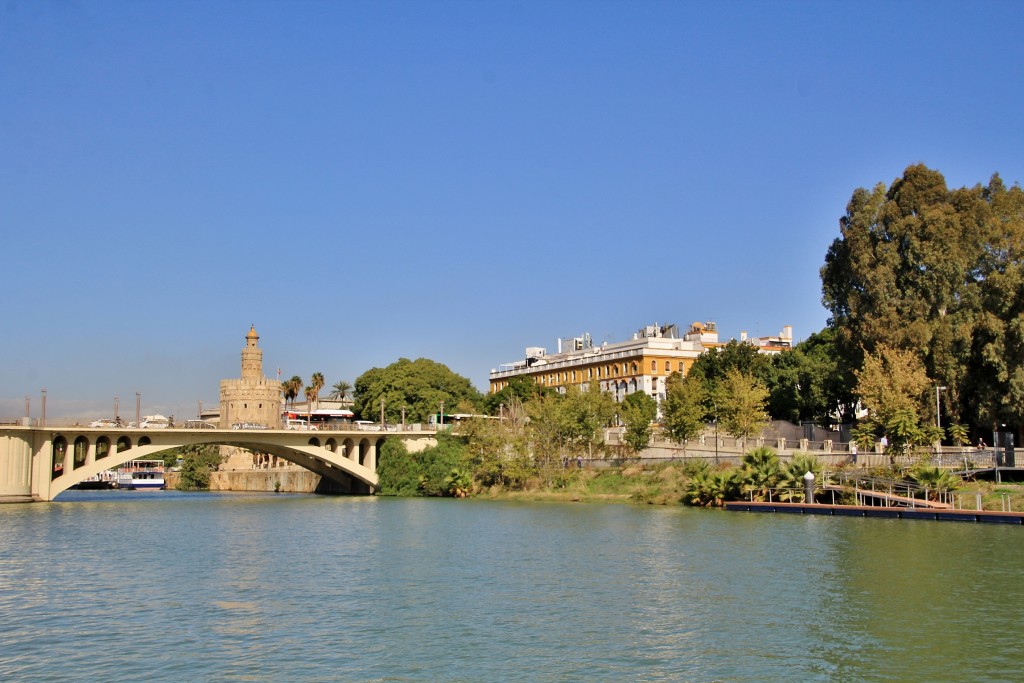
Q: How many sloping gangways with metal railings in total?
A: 1